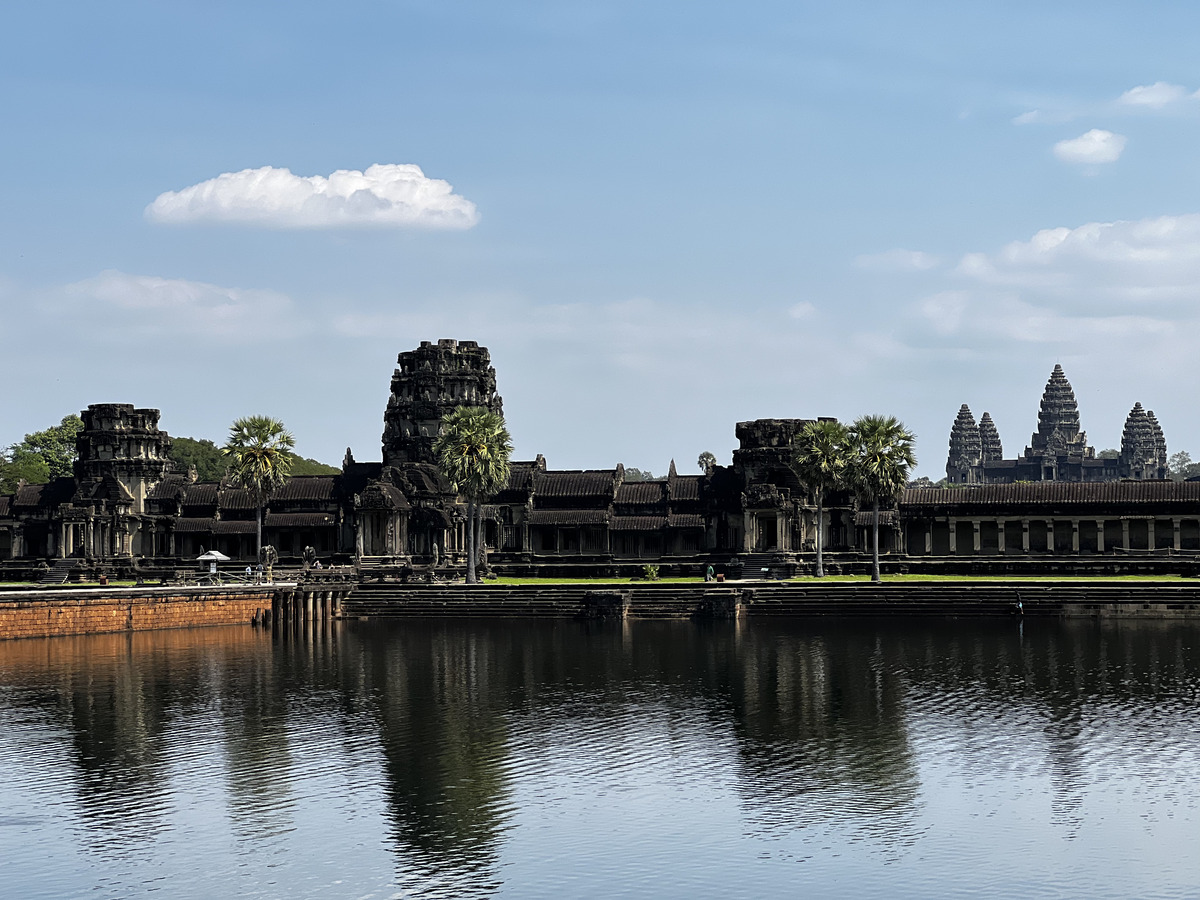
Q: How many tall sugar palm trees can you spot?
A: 4